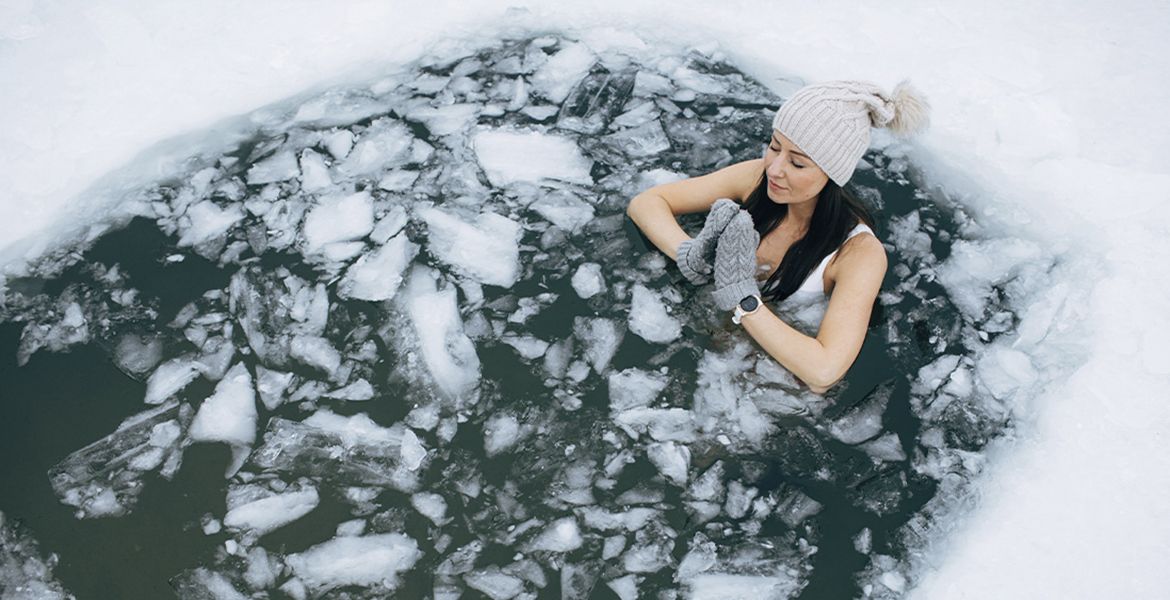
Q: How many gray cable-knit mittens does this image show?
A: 2